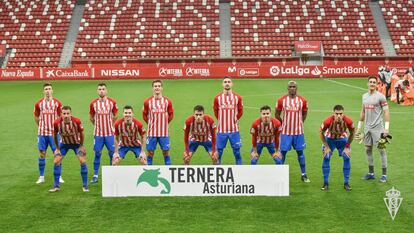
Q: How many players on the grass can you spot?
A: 11